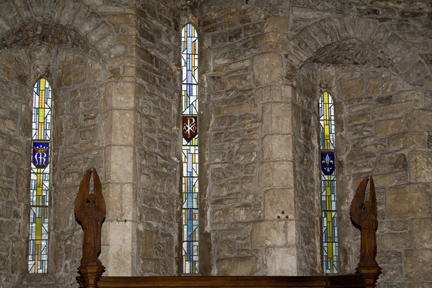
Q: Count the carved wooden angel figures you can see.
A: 2